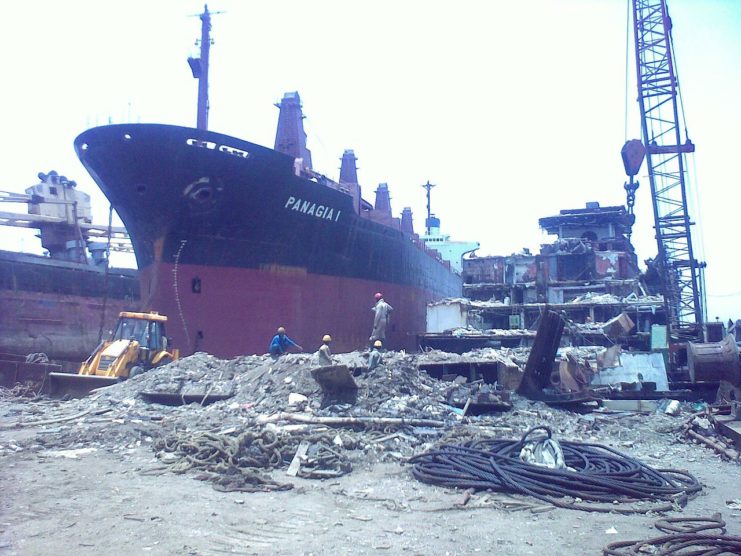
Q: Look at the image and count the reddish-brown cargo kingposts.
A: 4